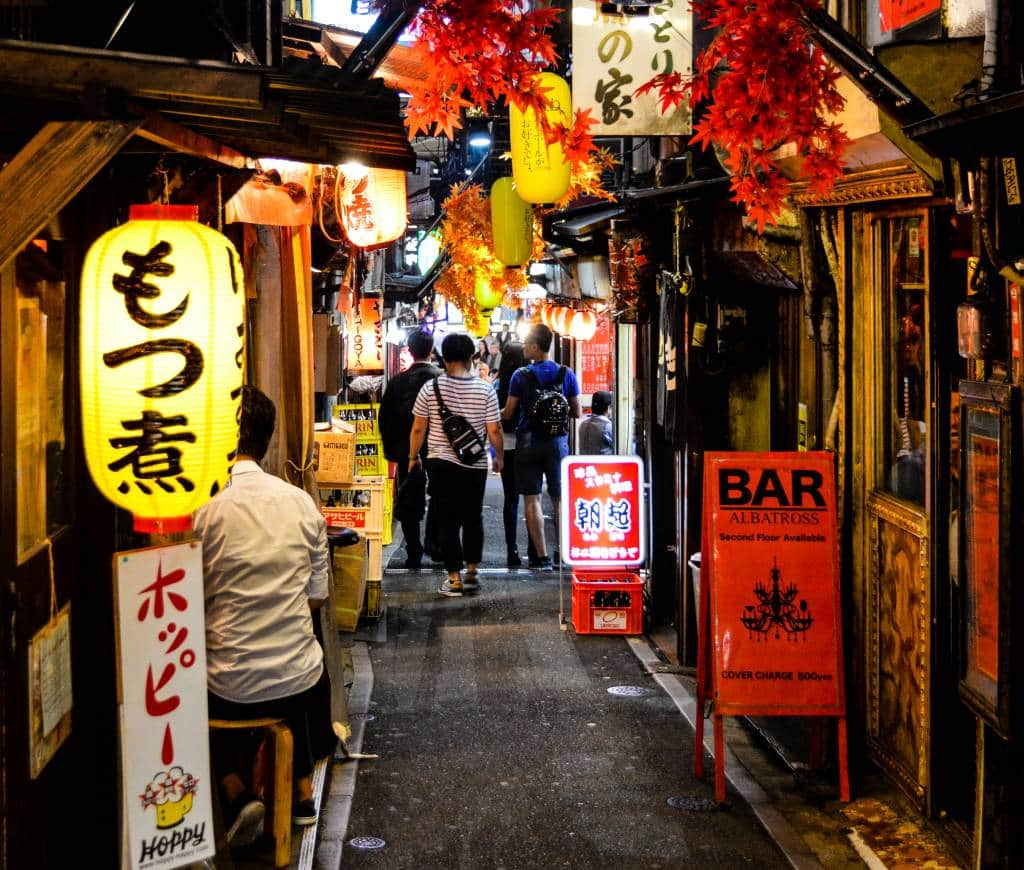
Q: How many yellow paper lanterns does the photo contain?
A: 5